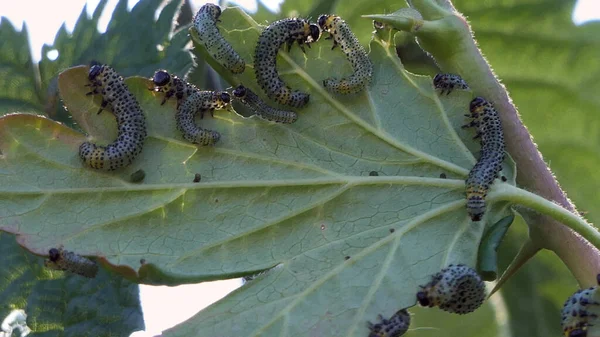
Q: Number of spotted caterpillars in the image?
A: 13